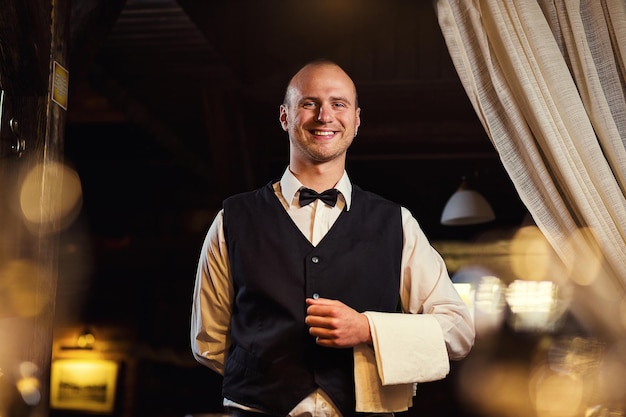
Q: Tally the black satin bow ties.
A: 1